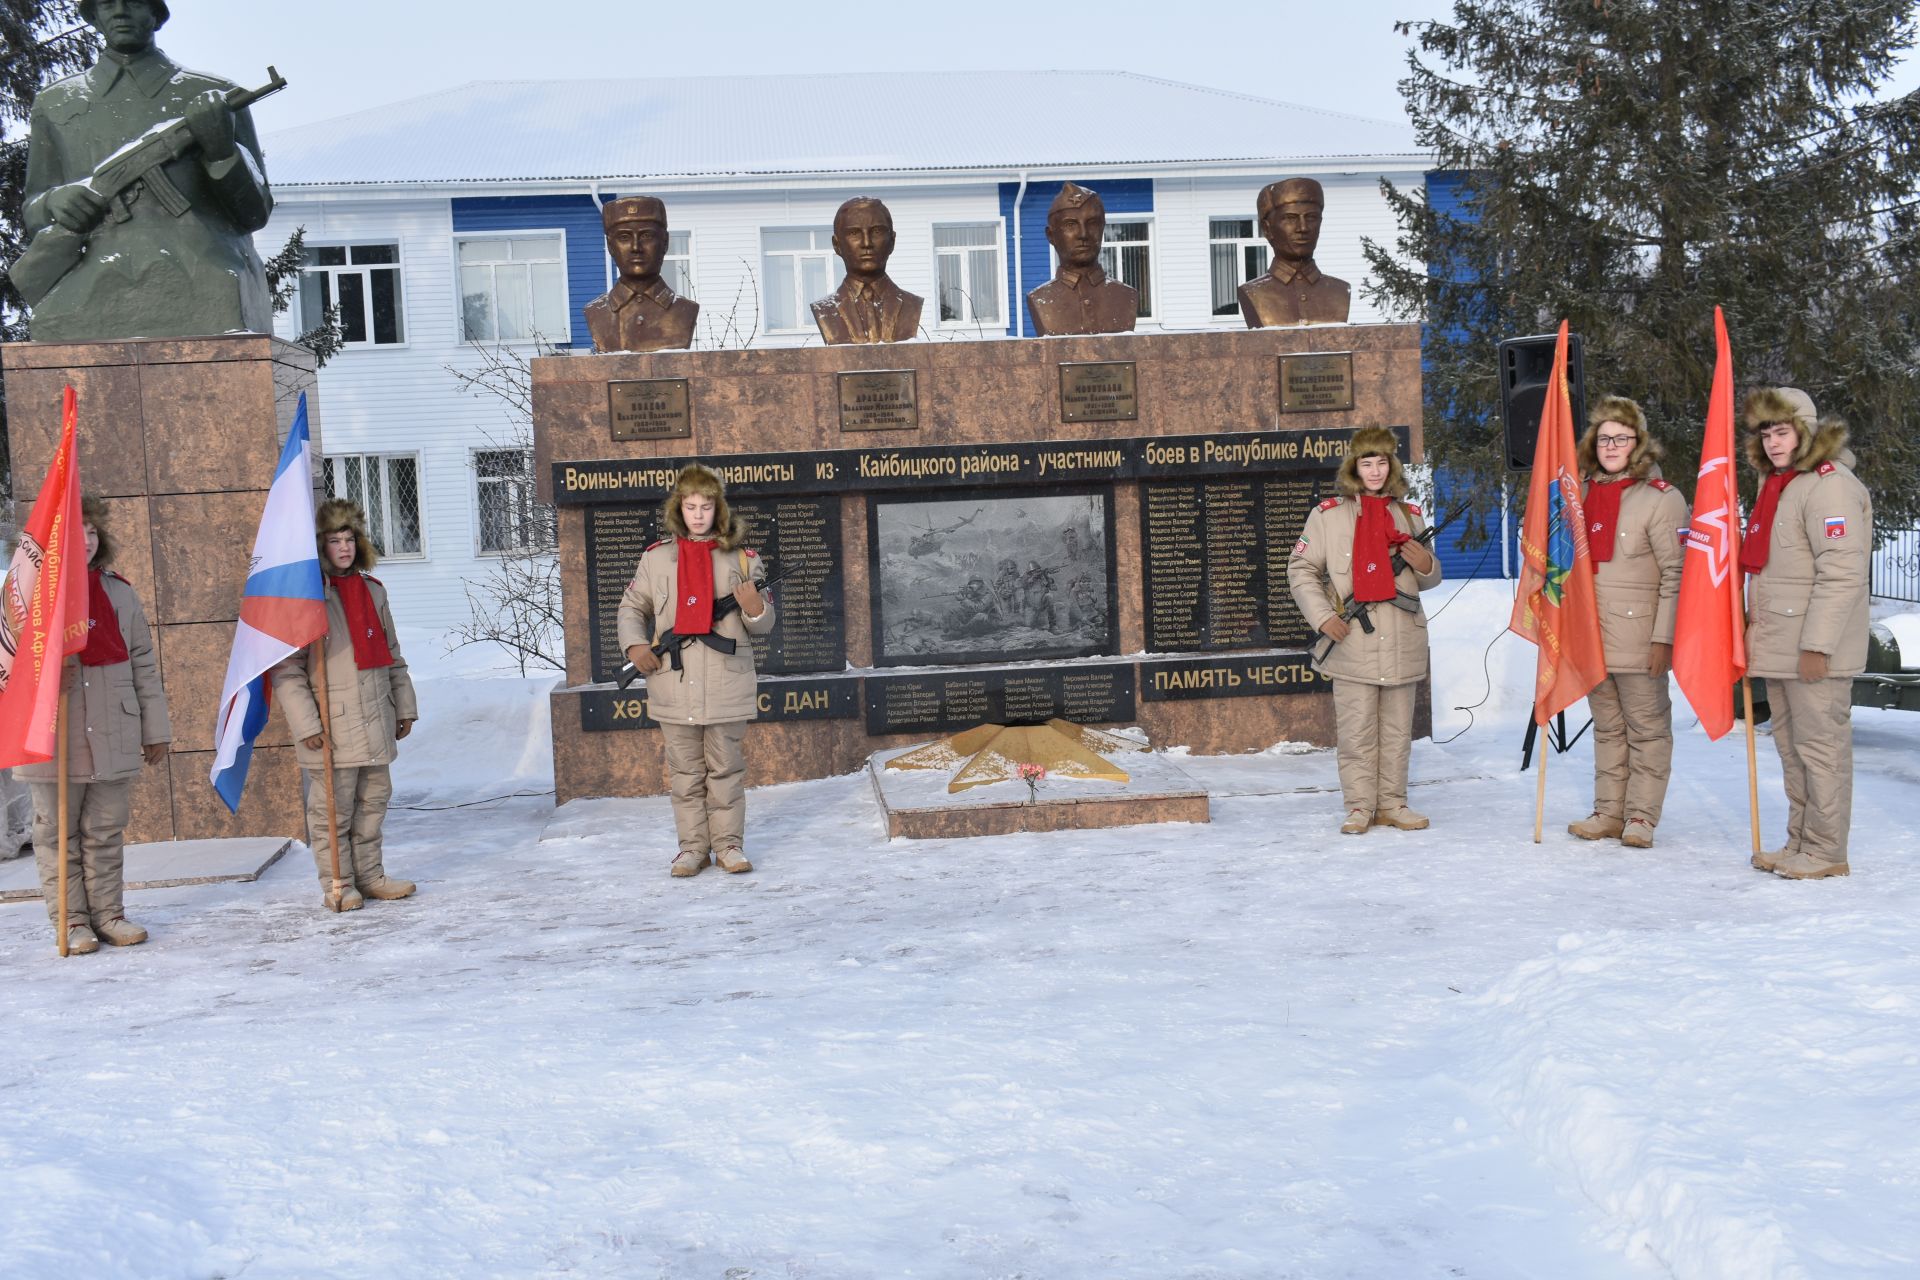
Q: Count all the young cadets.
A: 6